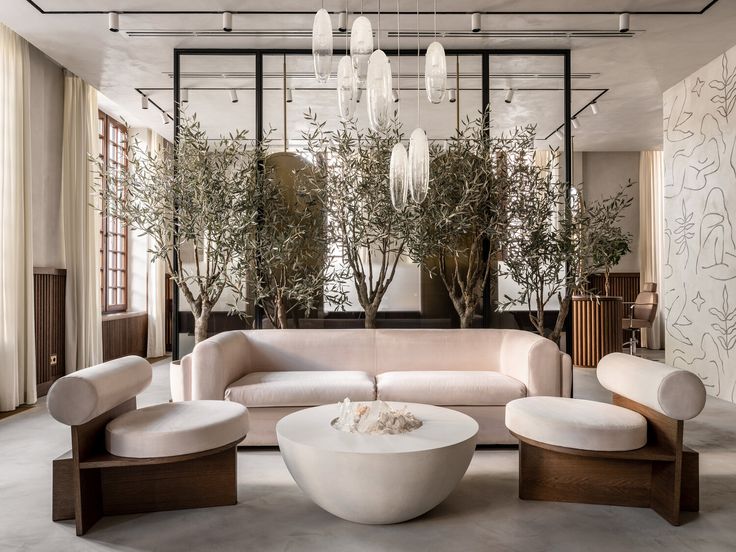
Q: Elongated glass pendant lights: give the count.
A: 7